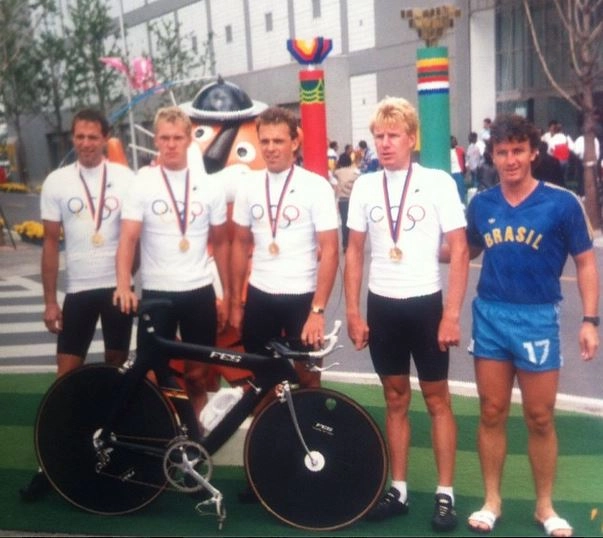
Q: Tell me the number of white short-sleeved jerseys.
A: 4